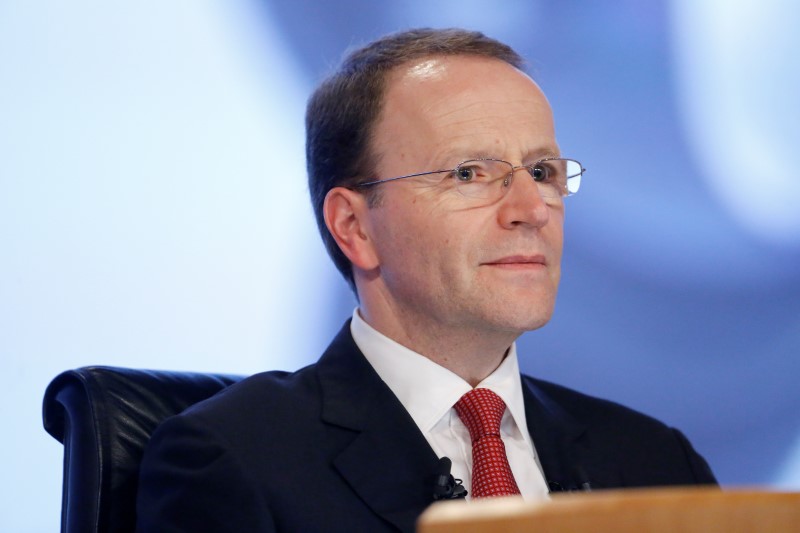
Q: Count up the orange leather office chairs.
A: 0